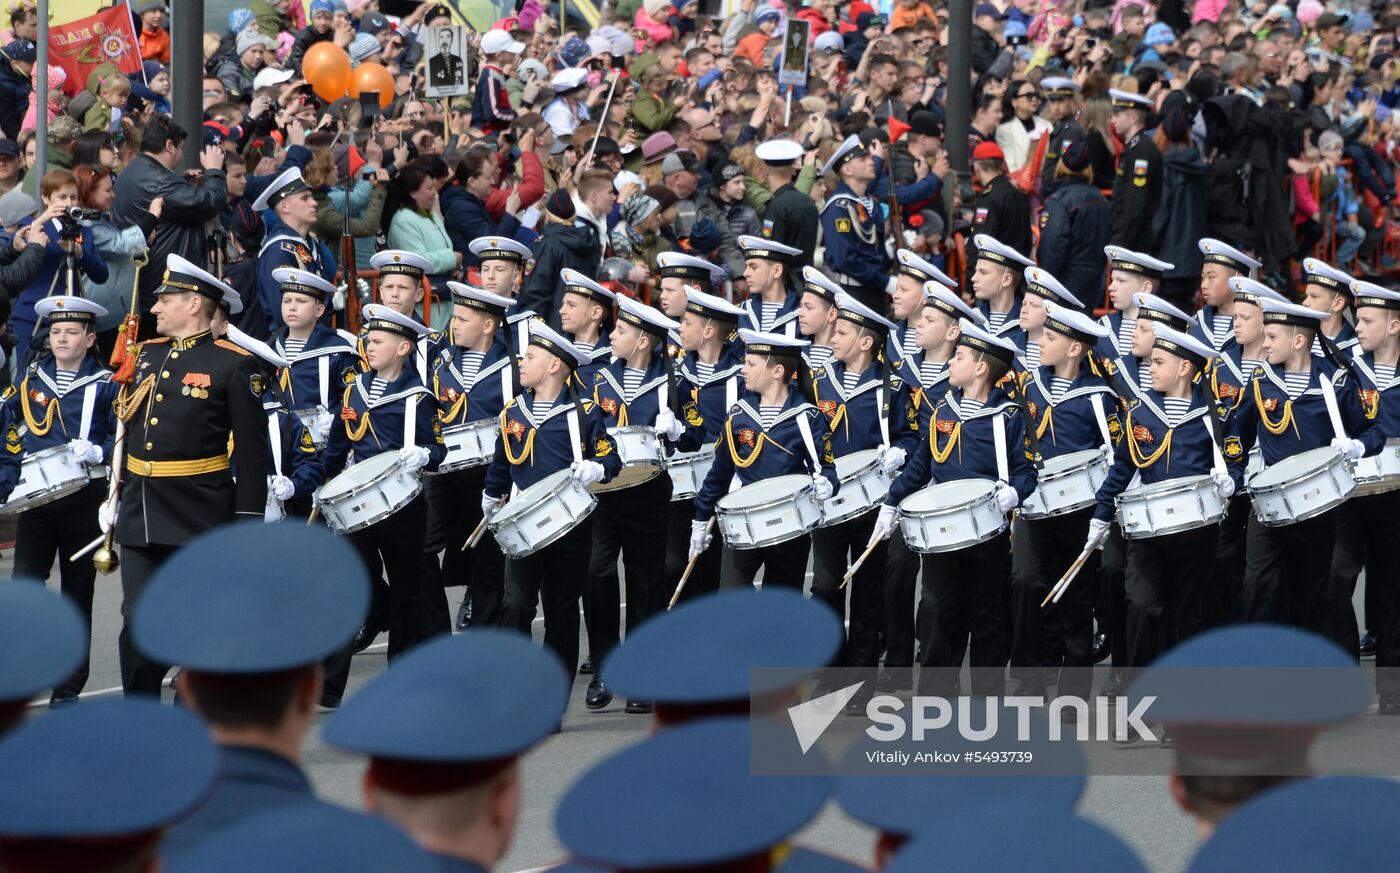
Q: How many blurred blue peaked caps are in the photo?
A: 11